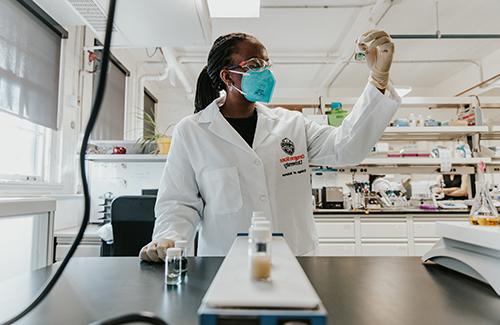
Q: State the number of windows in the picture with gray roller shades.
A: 3